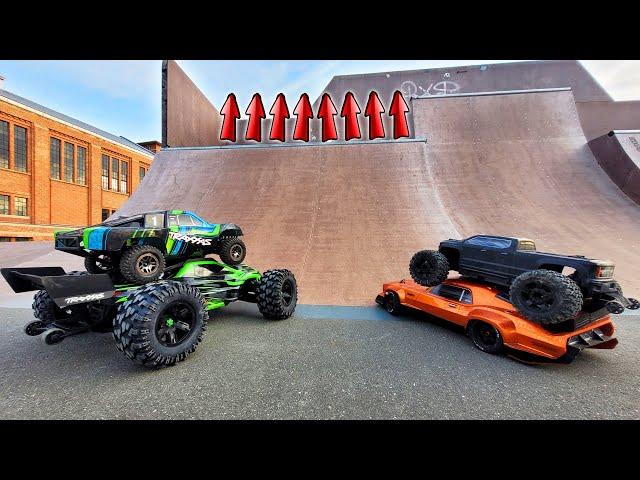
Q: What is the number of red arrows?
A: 8